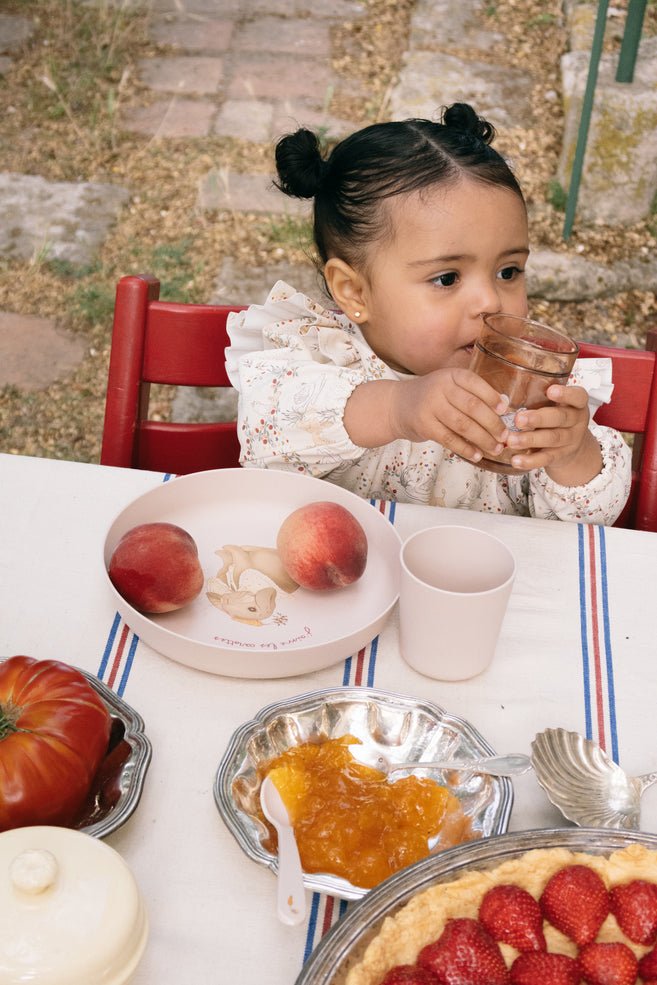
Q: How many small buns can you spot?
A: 2